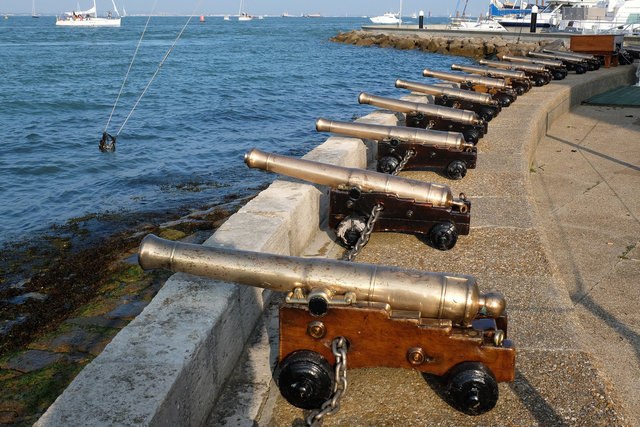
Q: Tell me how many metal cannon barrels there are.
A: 11